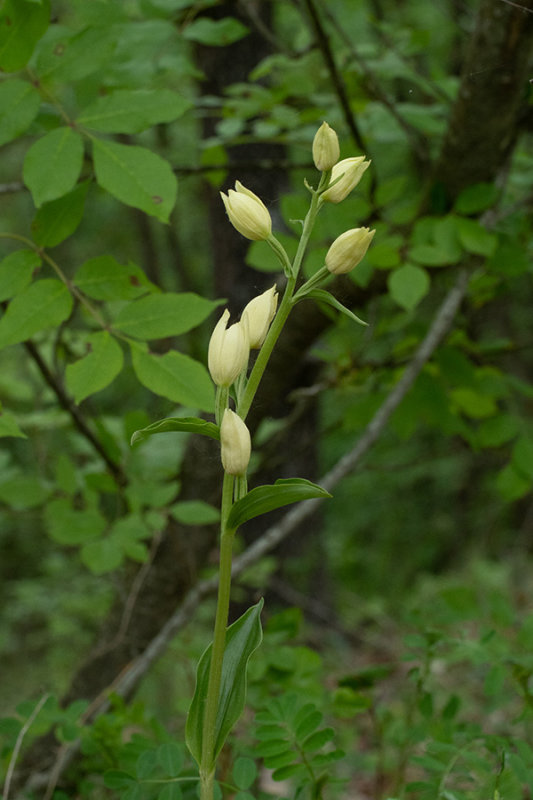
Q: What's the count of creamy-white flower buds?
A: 7